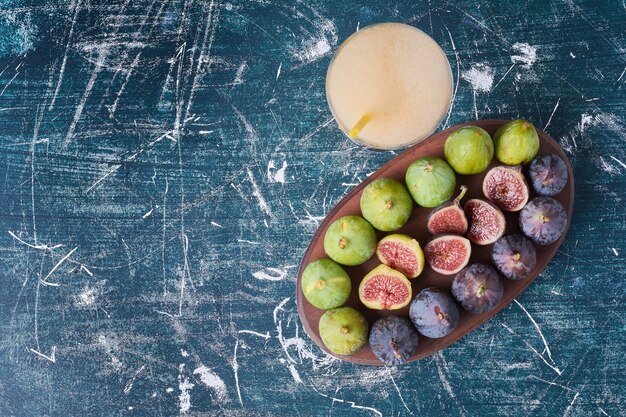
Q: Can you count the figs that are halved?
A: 6